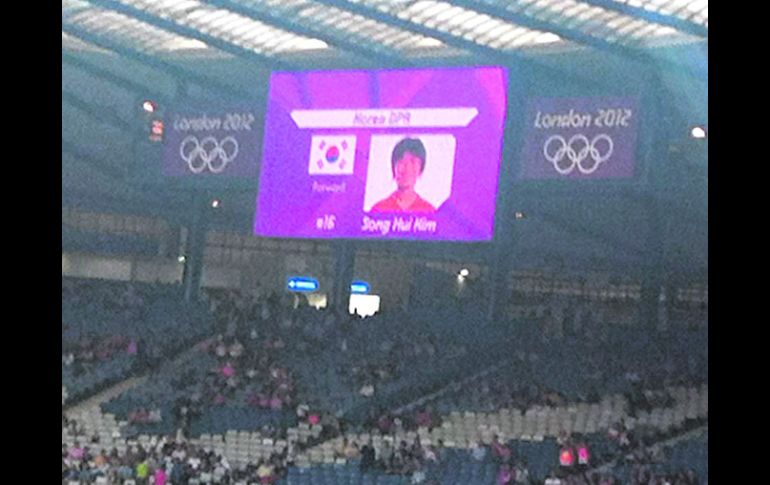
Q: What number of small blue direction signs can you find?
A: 2